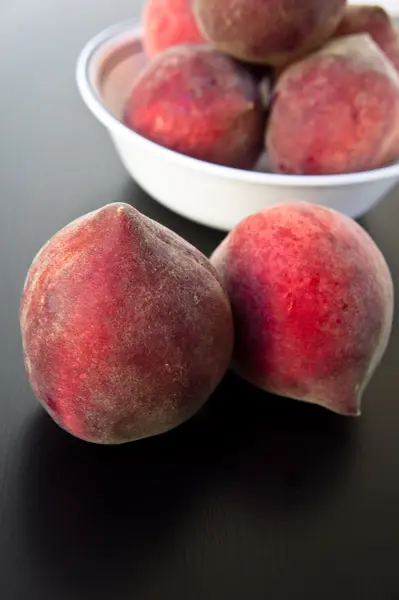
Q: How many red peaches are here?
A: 7